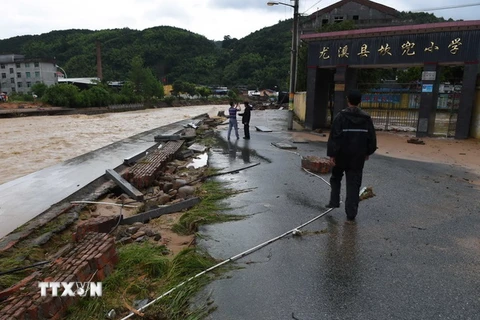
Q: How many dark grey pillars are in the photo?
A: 4